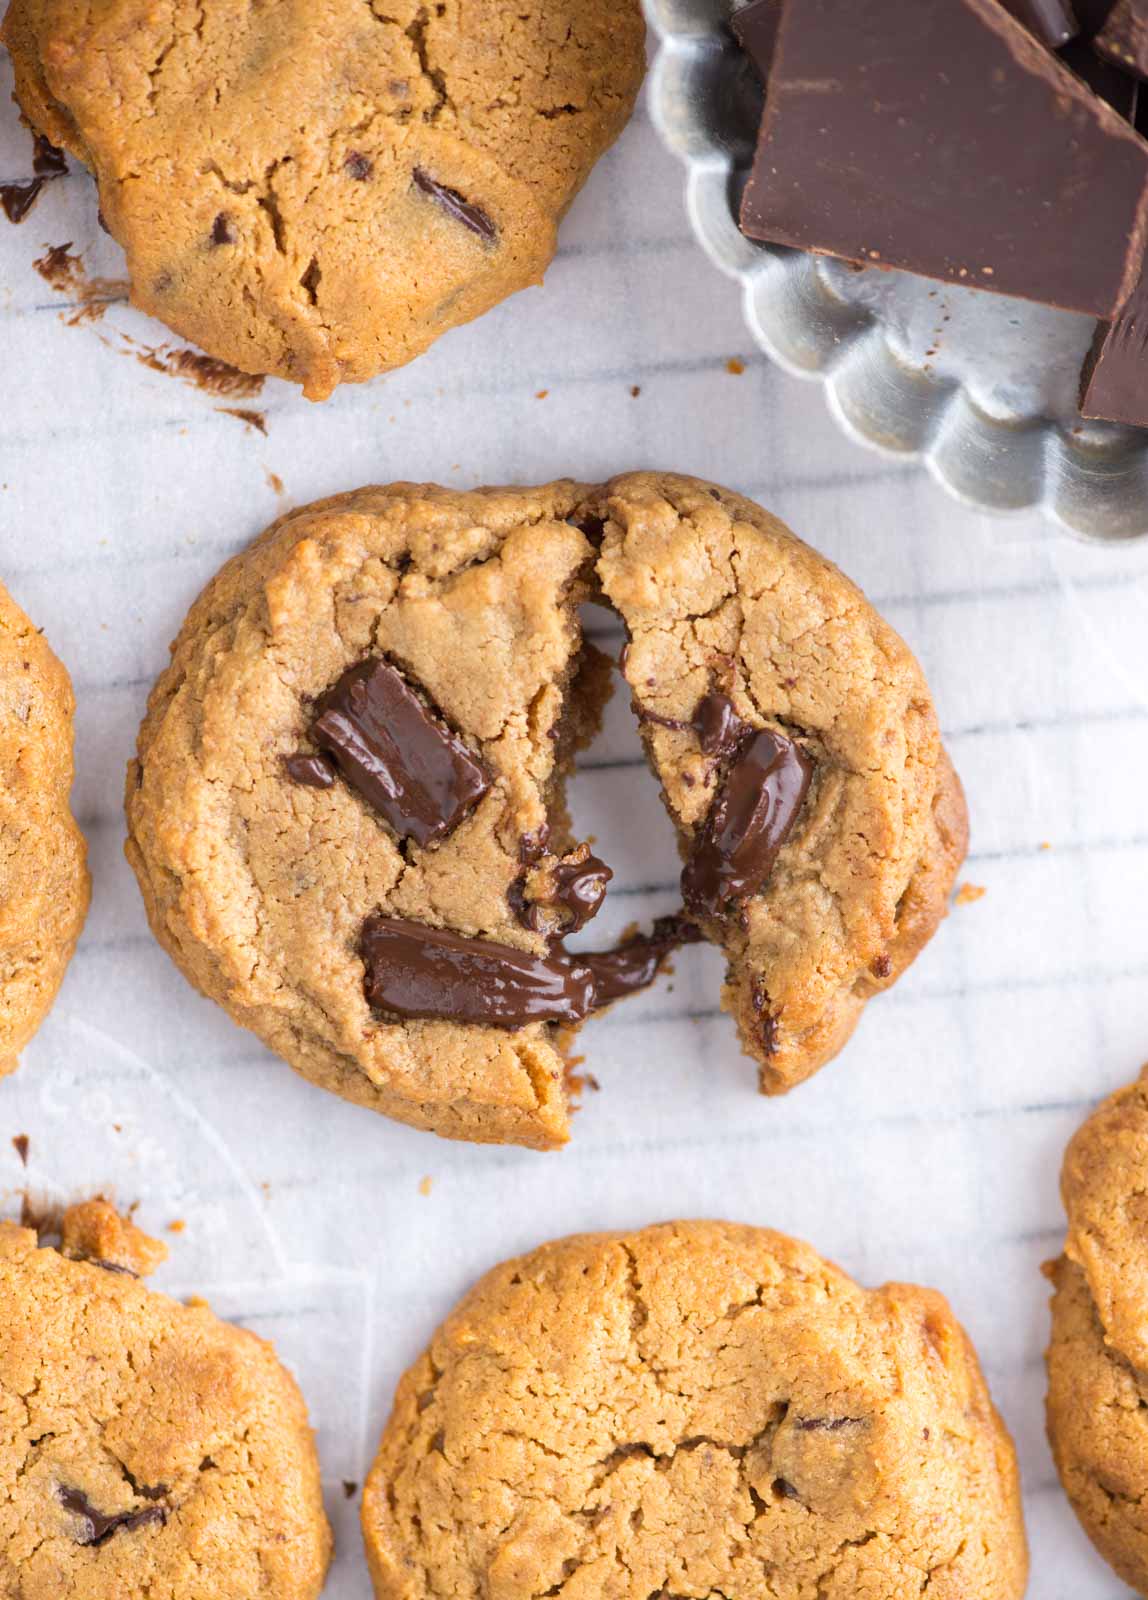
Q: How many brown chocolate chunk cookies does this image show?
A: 6